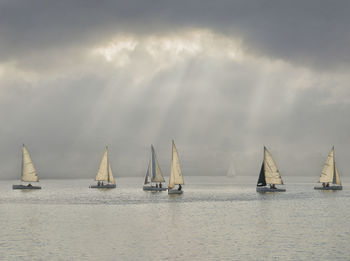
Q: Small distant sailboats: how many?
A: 1